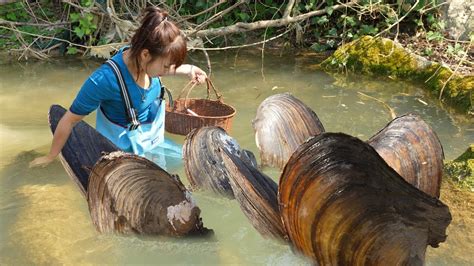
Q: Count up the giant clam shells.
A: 7